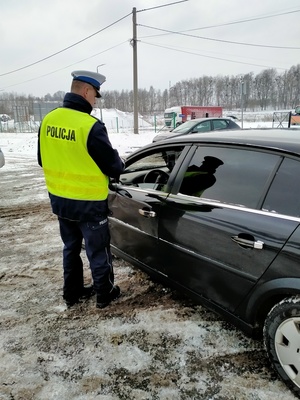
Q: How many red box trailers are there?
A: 1